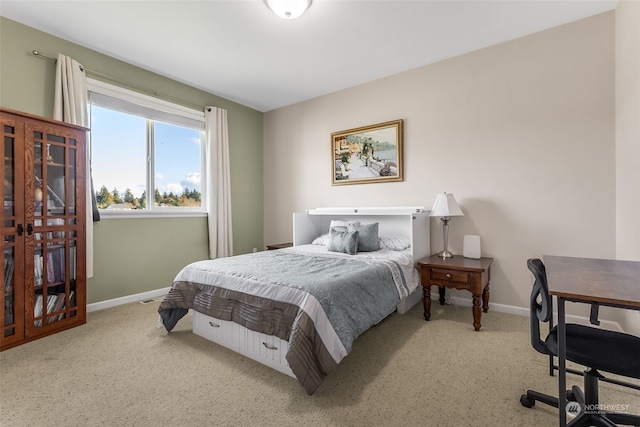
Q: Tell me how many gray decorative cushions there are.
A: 2